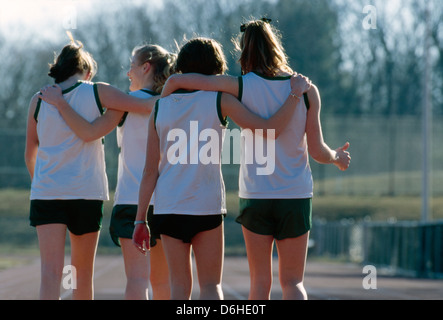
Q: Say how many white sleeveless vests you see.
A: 4